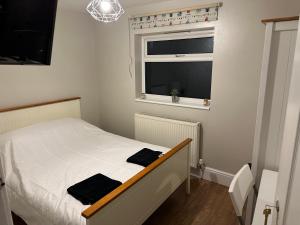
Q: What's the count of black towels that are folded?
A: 2